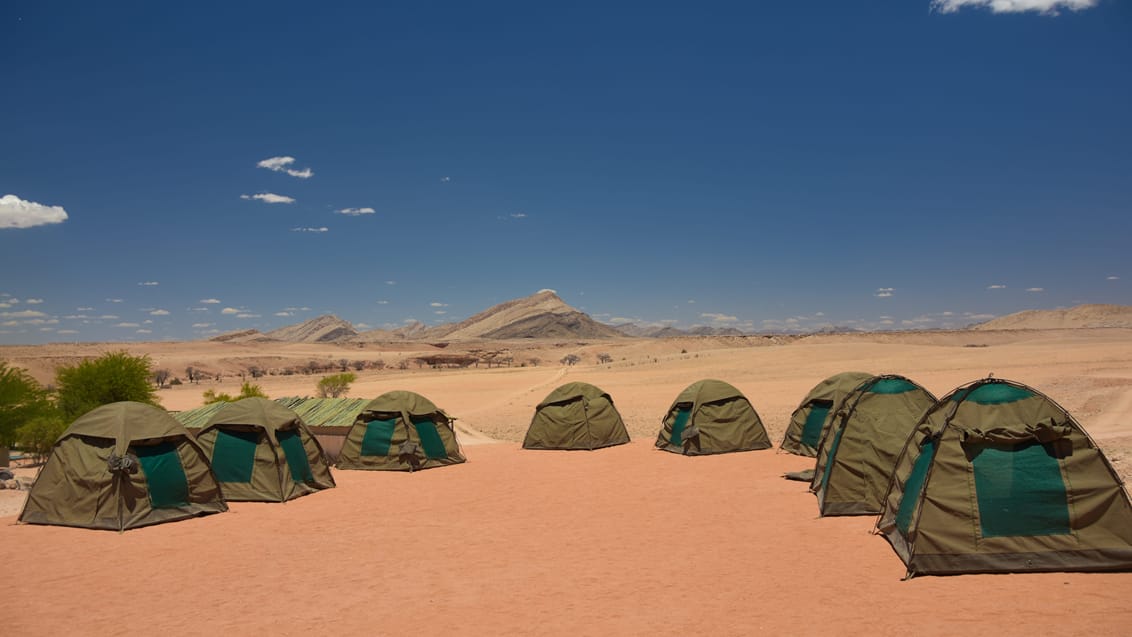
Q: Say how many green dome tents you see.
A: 8